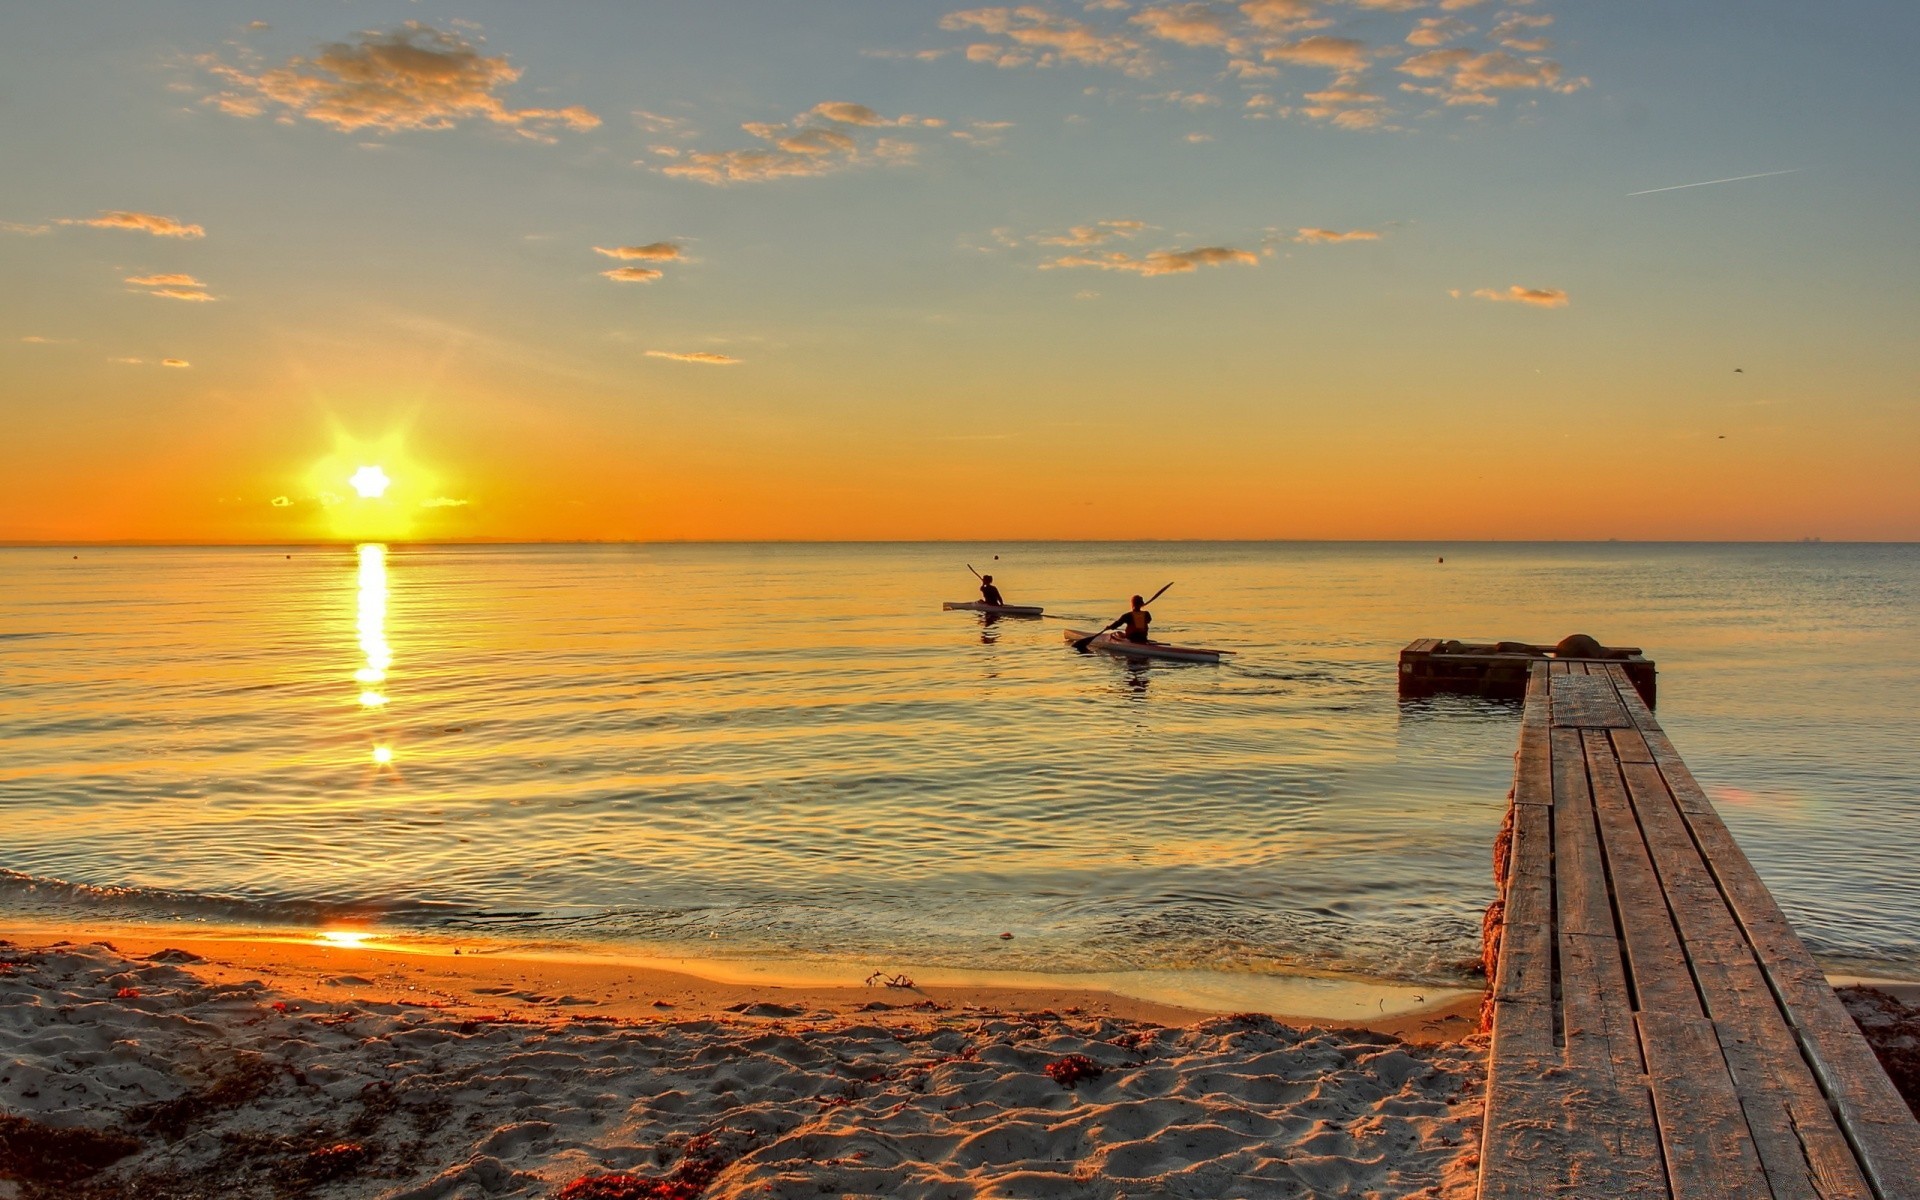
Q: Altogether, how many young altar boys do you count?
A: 0